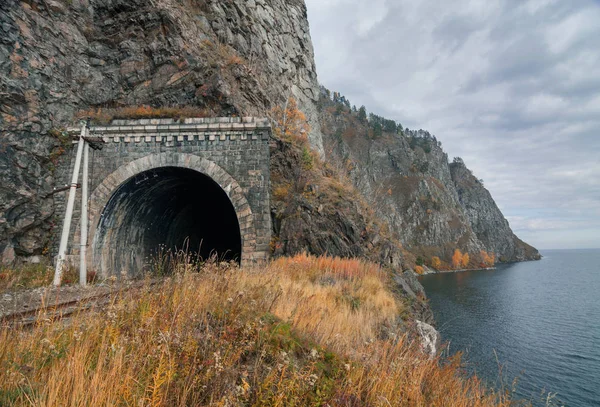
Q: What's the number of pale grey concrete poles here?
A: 2